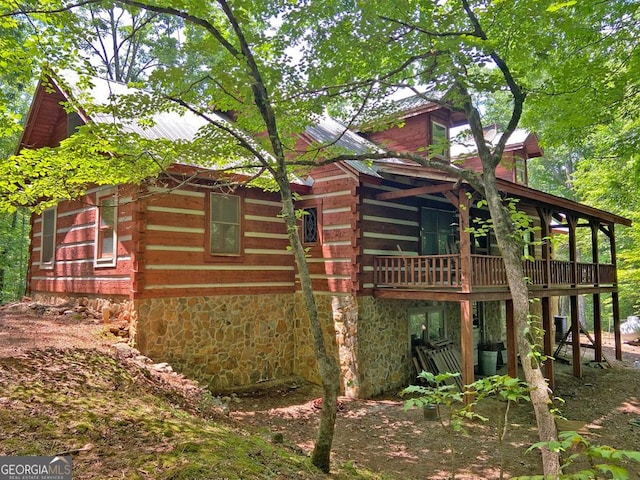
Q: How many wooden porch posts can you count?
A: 6